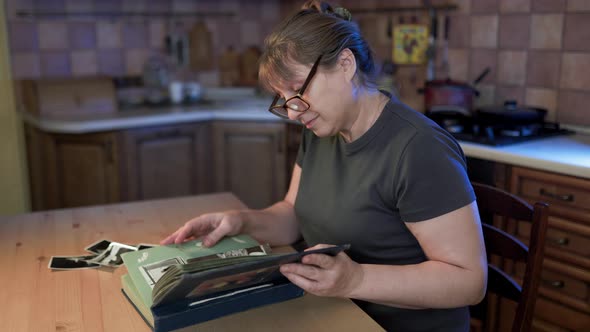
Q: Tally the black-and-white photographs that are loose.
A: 4